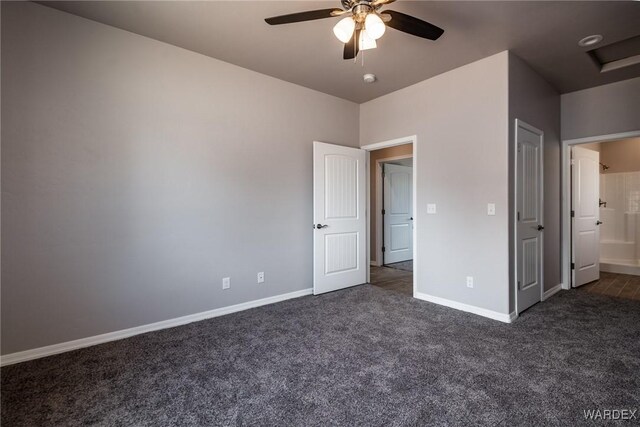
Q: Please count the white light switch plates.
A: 2